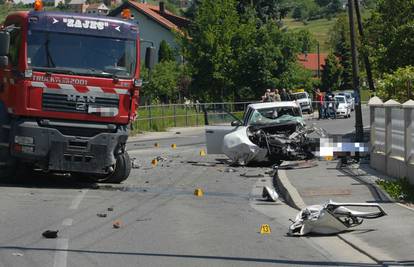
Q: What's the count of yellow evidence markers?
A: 7